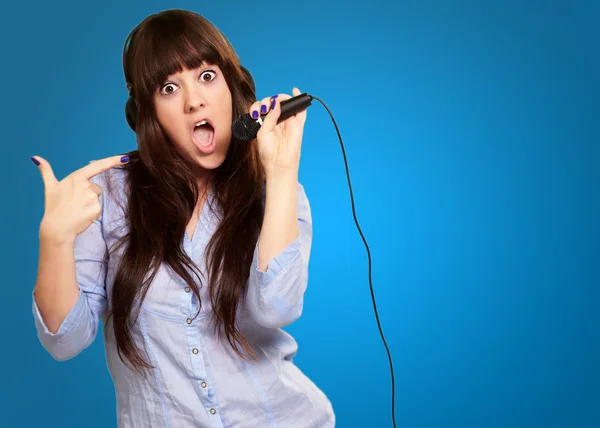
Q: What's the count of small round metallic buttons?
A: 5